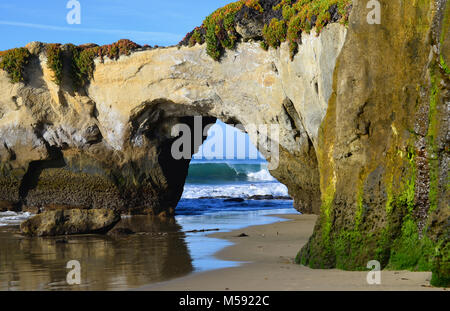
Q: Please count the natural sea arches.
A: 1